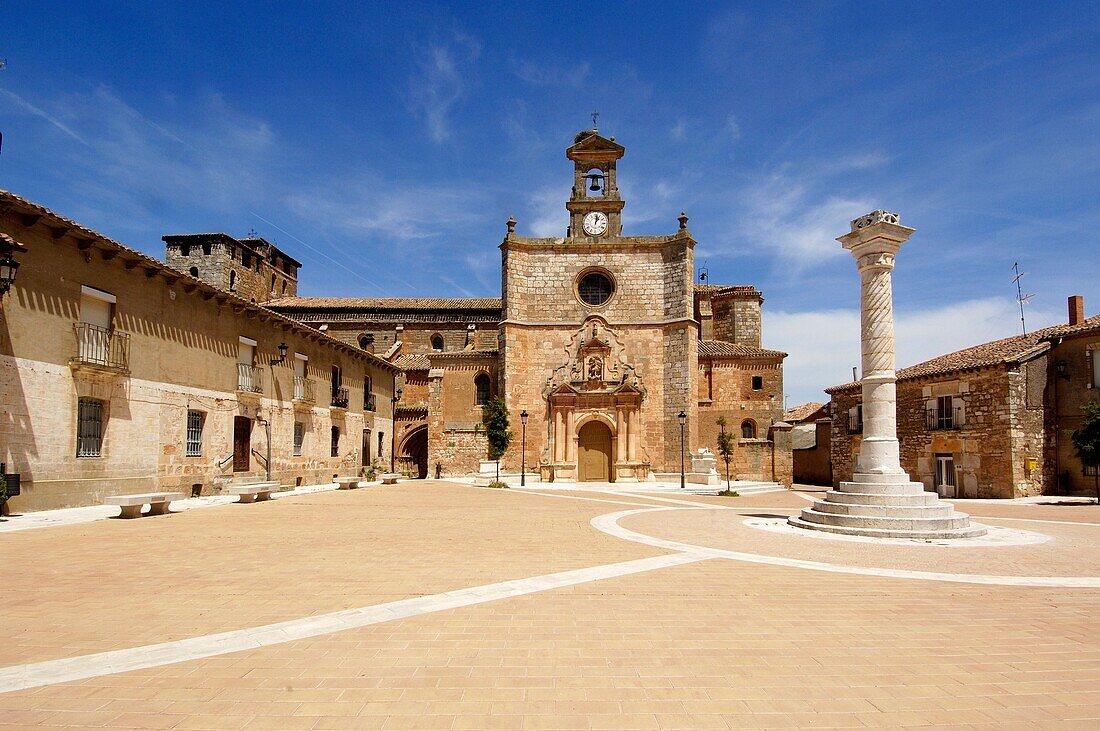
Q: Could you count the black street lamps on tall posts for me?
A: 2